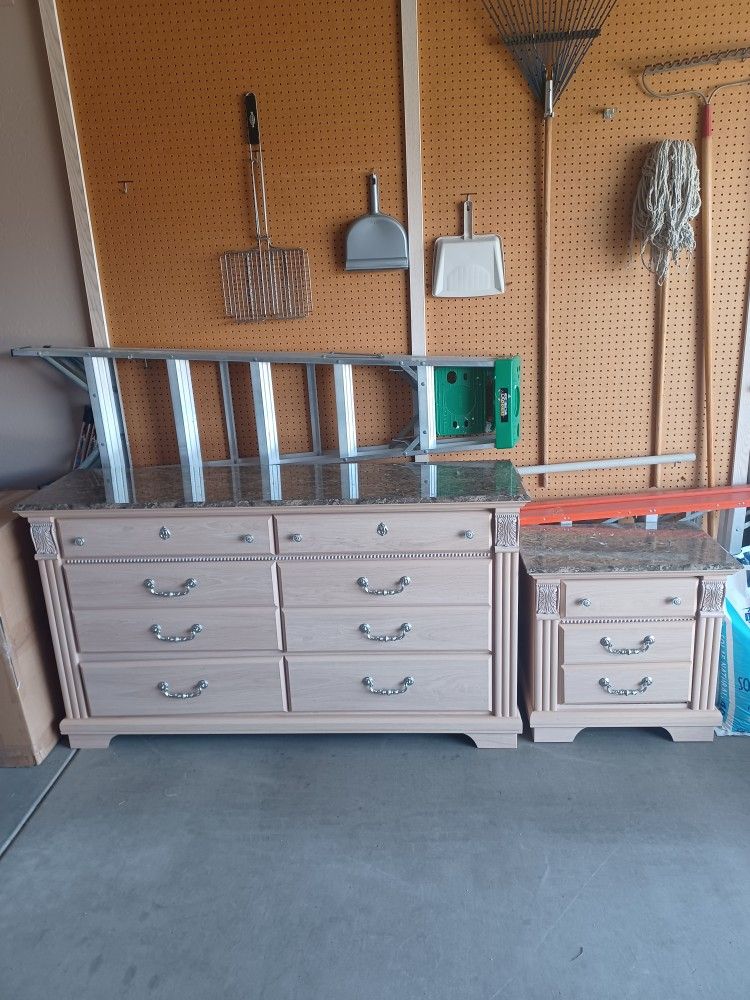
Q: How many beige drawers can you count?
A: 11